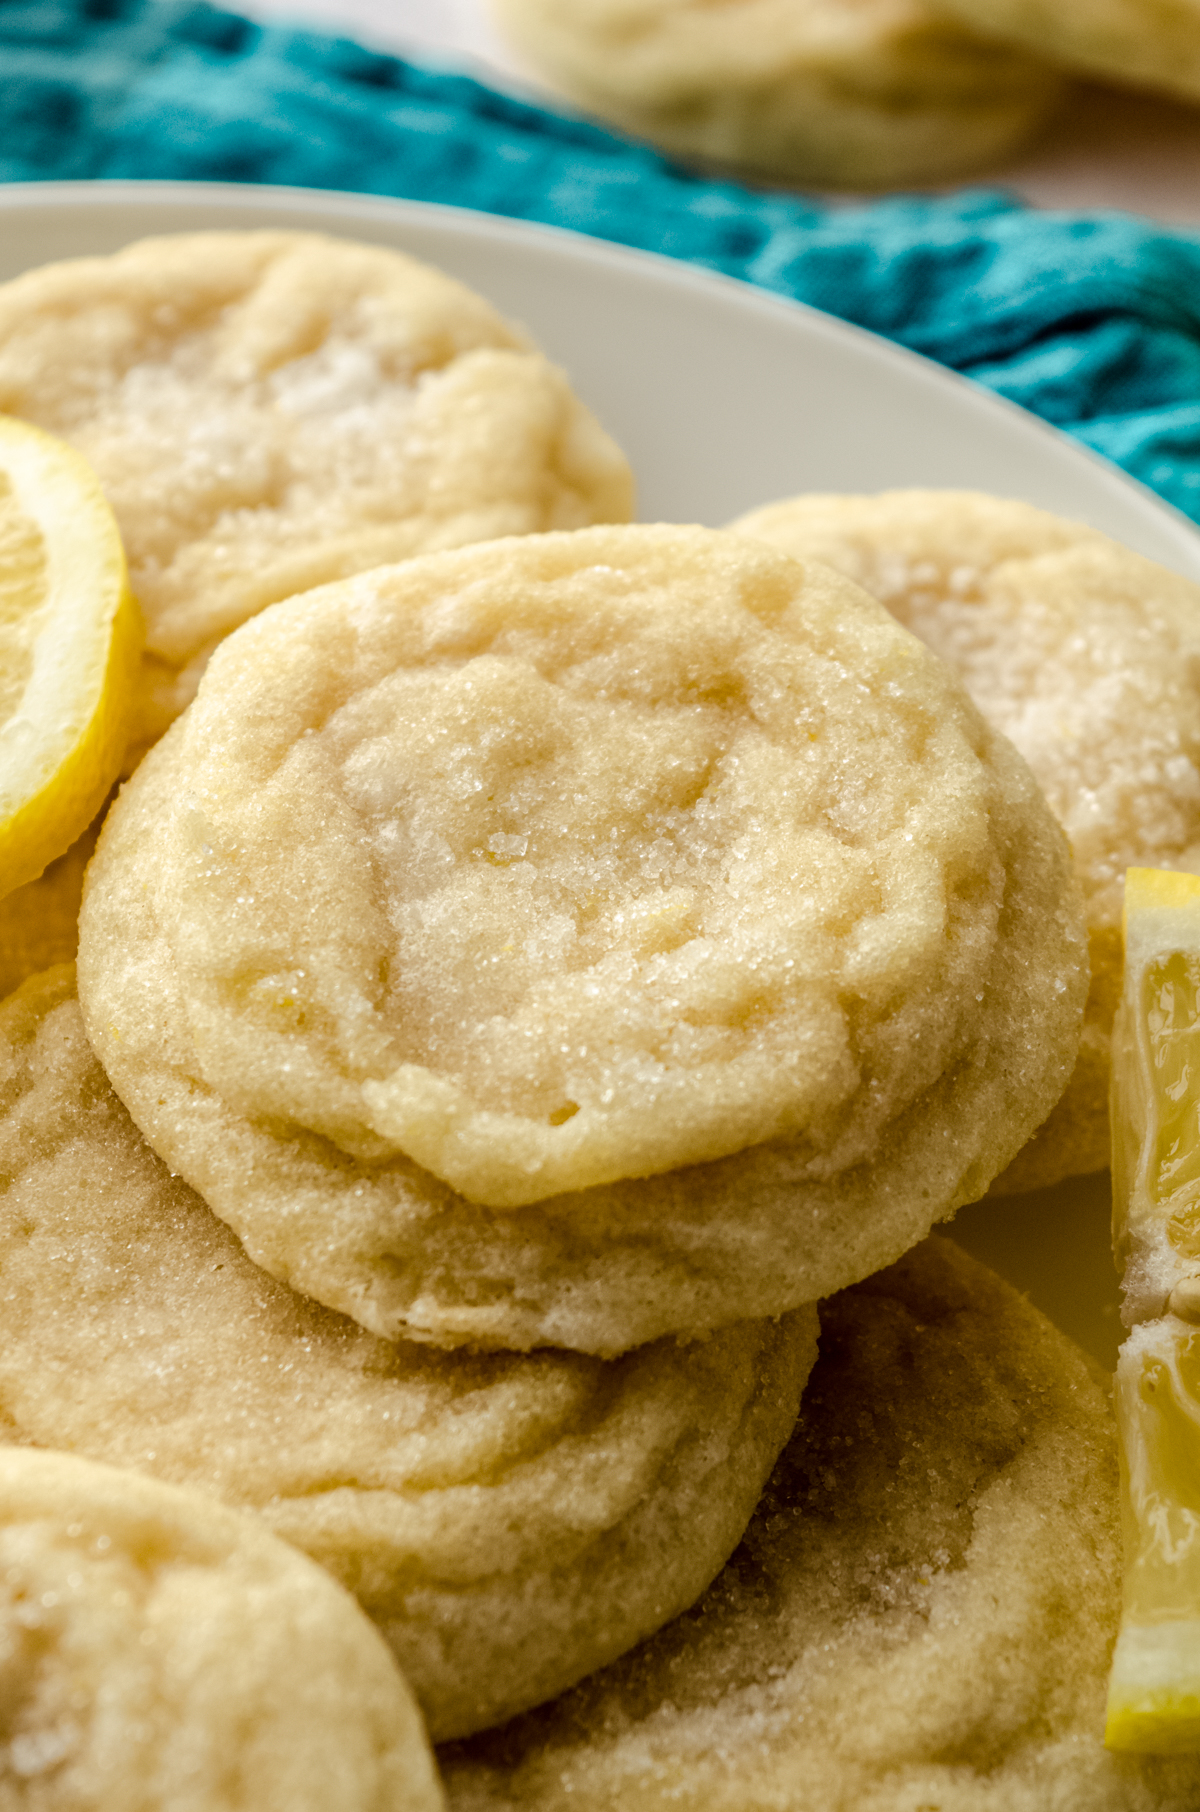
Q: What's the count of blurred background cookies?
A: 2